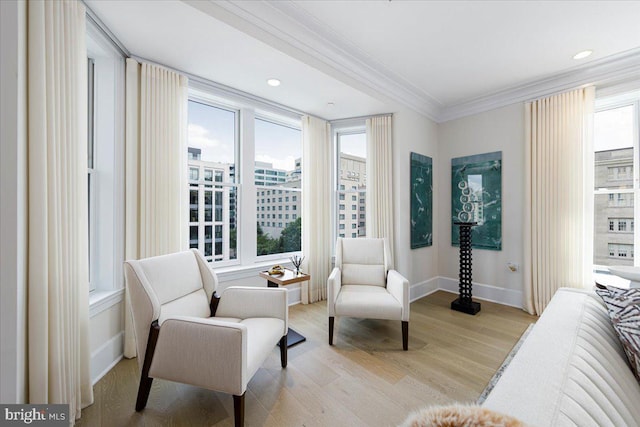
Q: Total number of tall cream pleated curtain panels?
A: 5